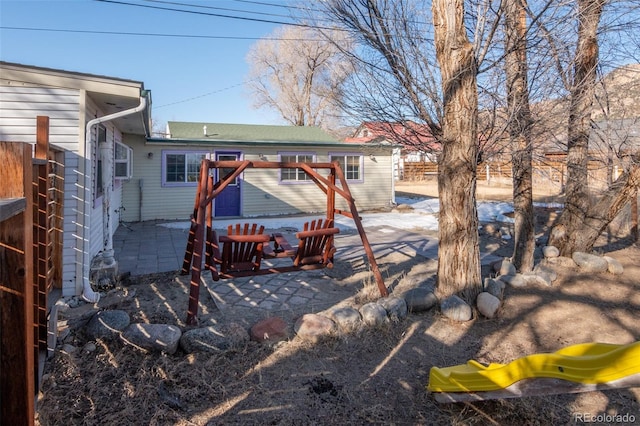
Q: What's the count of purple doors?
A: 1